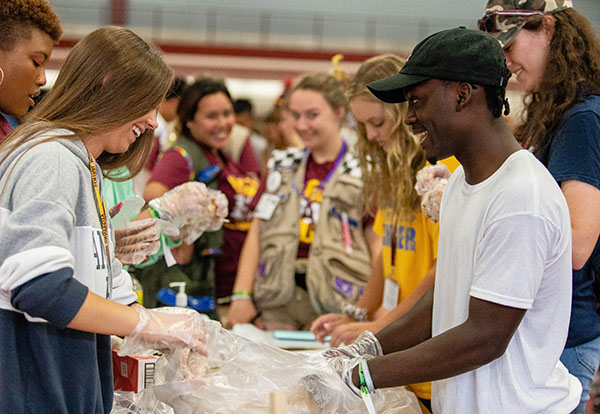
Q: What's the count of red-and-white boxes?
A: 1